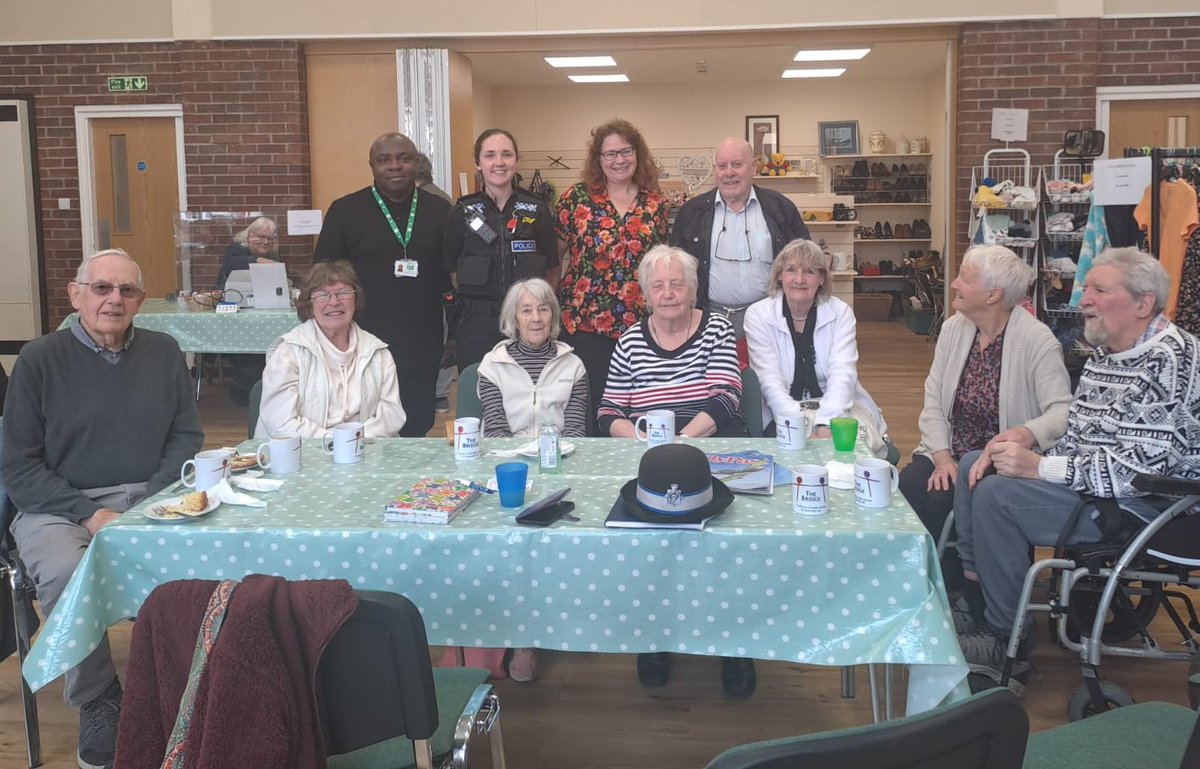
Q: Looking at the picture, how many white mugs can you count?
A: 8